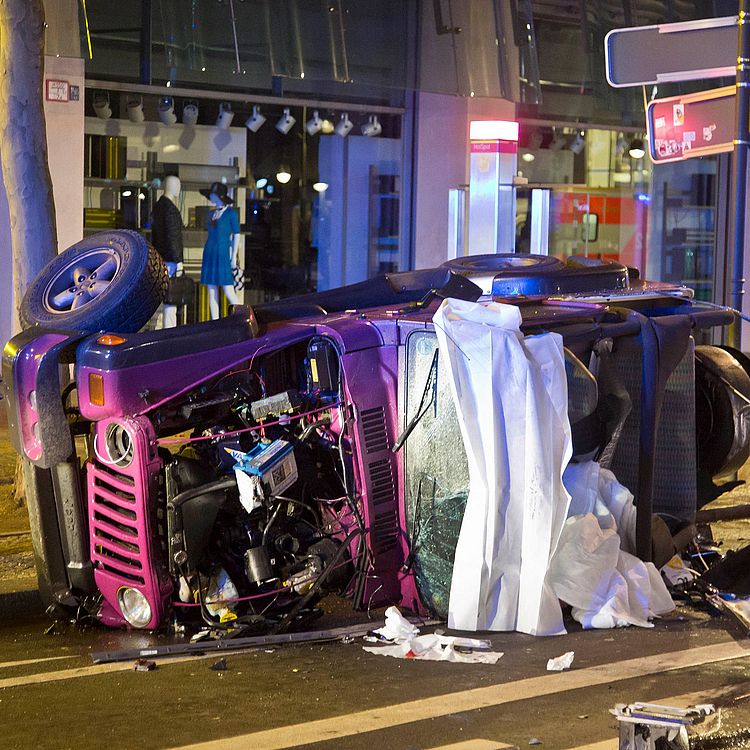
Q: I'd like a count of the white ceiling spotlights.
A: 10